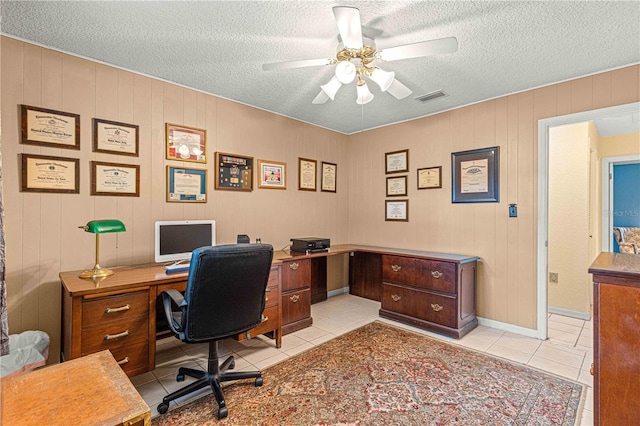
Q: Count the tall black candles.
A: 0